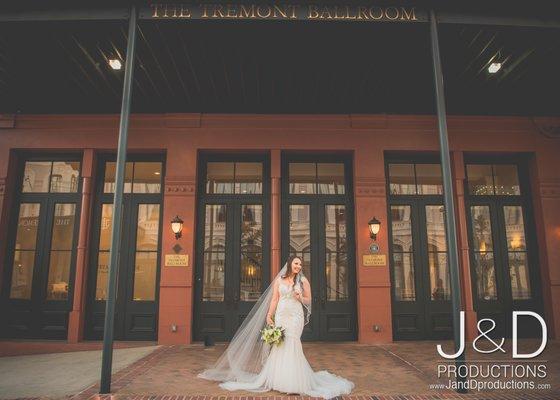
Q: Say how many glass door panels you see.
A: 12